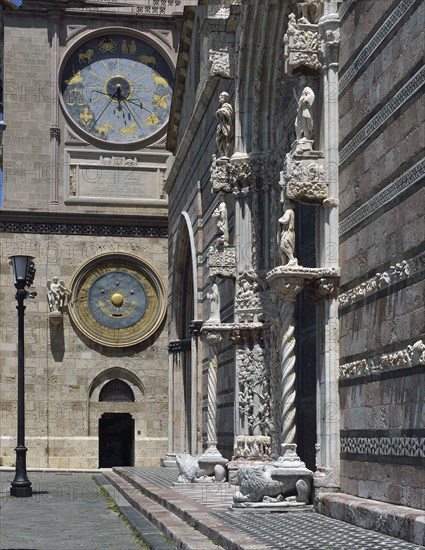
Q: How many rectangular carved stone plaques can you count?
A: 1